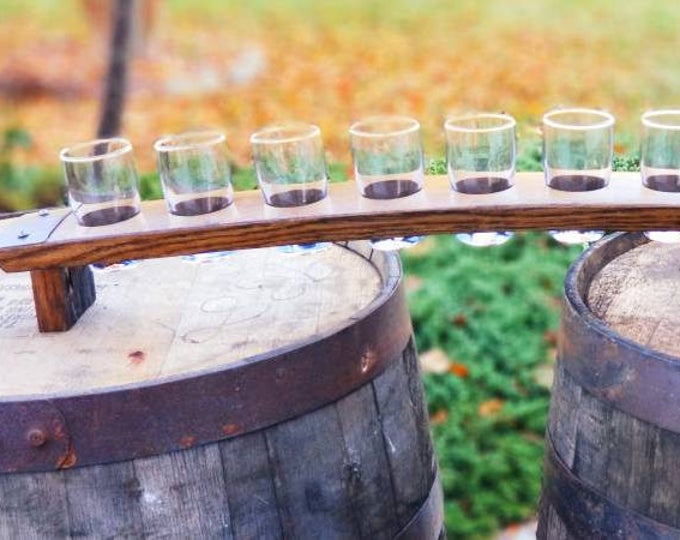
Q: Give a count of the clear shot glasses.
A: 7